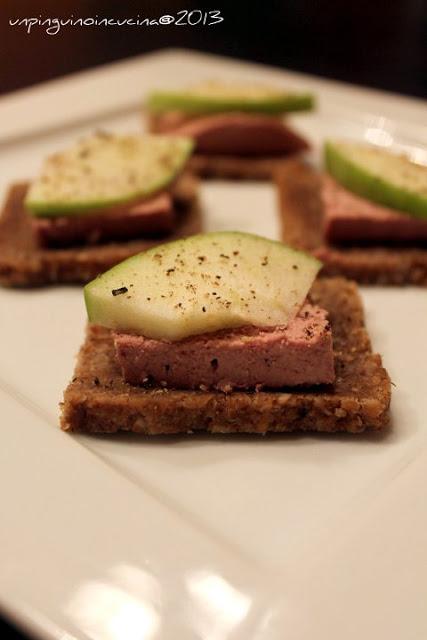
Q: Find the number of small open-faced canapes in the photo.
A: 4